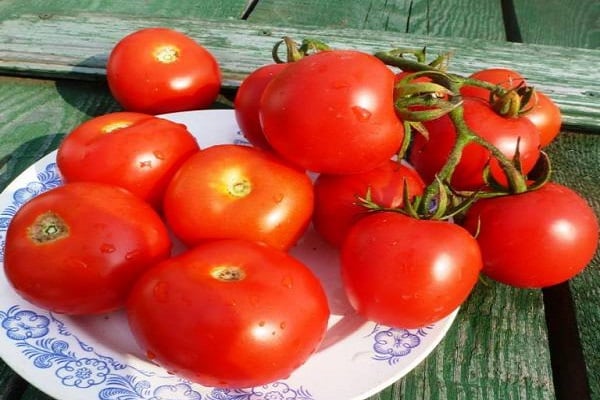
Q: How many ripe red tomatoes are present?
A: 12